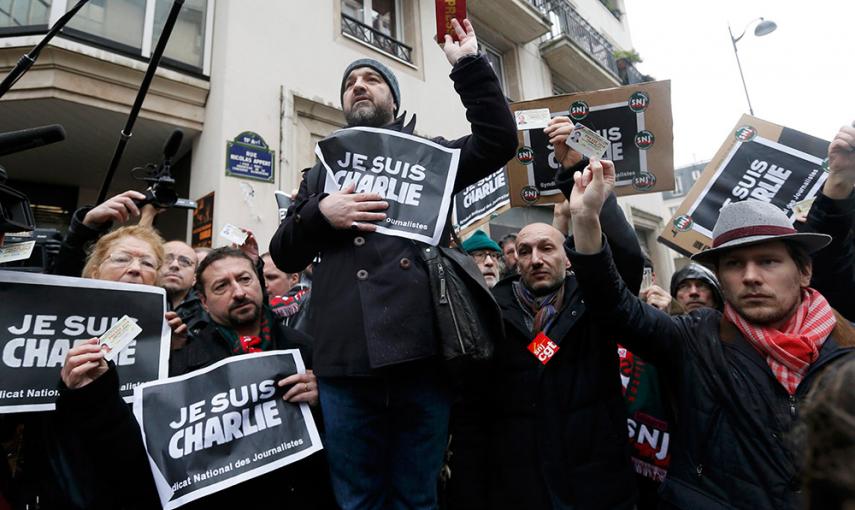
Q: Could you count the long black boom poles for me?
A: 2